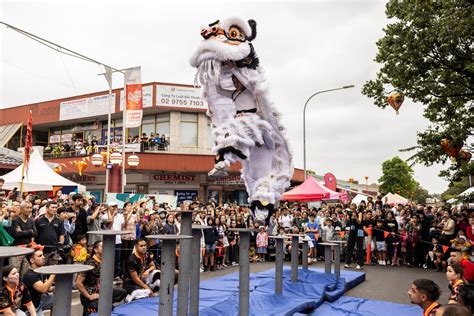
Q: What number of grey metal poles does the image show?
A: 12